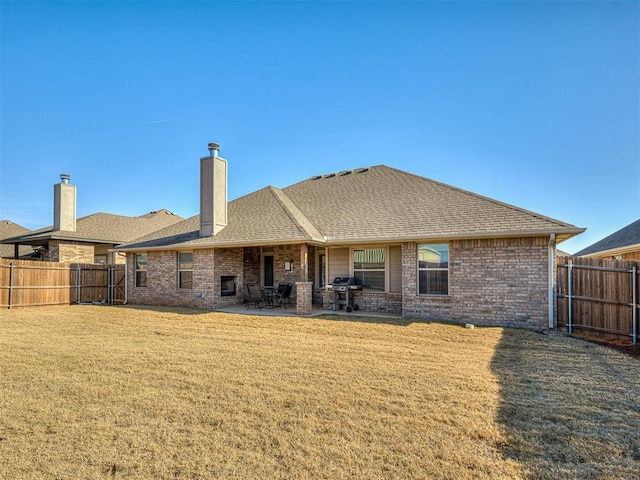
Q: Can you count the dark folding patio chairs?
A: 3